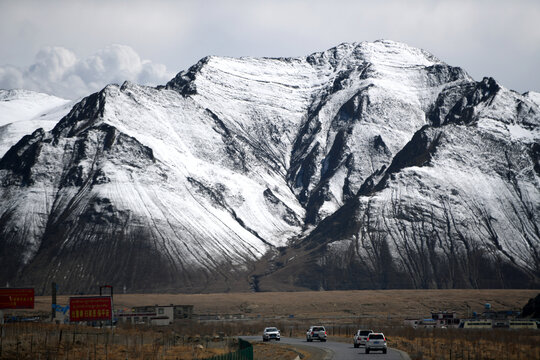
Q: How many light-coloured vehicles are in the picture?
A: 4